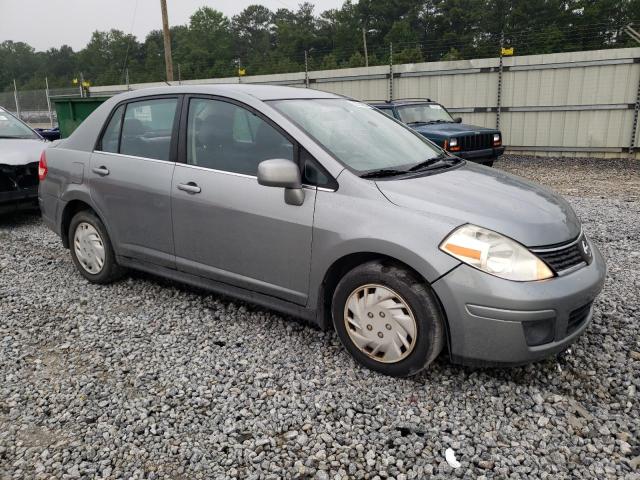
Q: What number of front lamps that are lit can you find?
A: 0